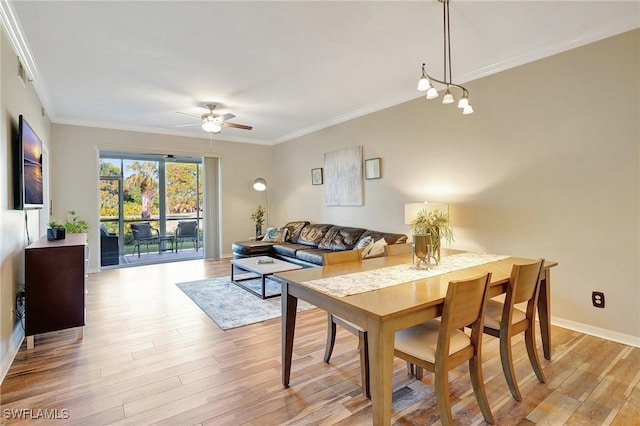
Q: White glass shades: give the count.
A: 5